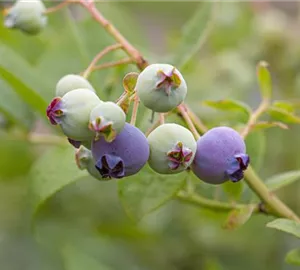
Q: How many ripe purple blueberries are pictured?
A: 2